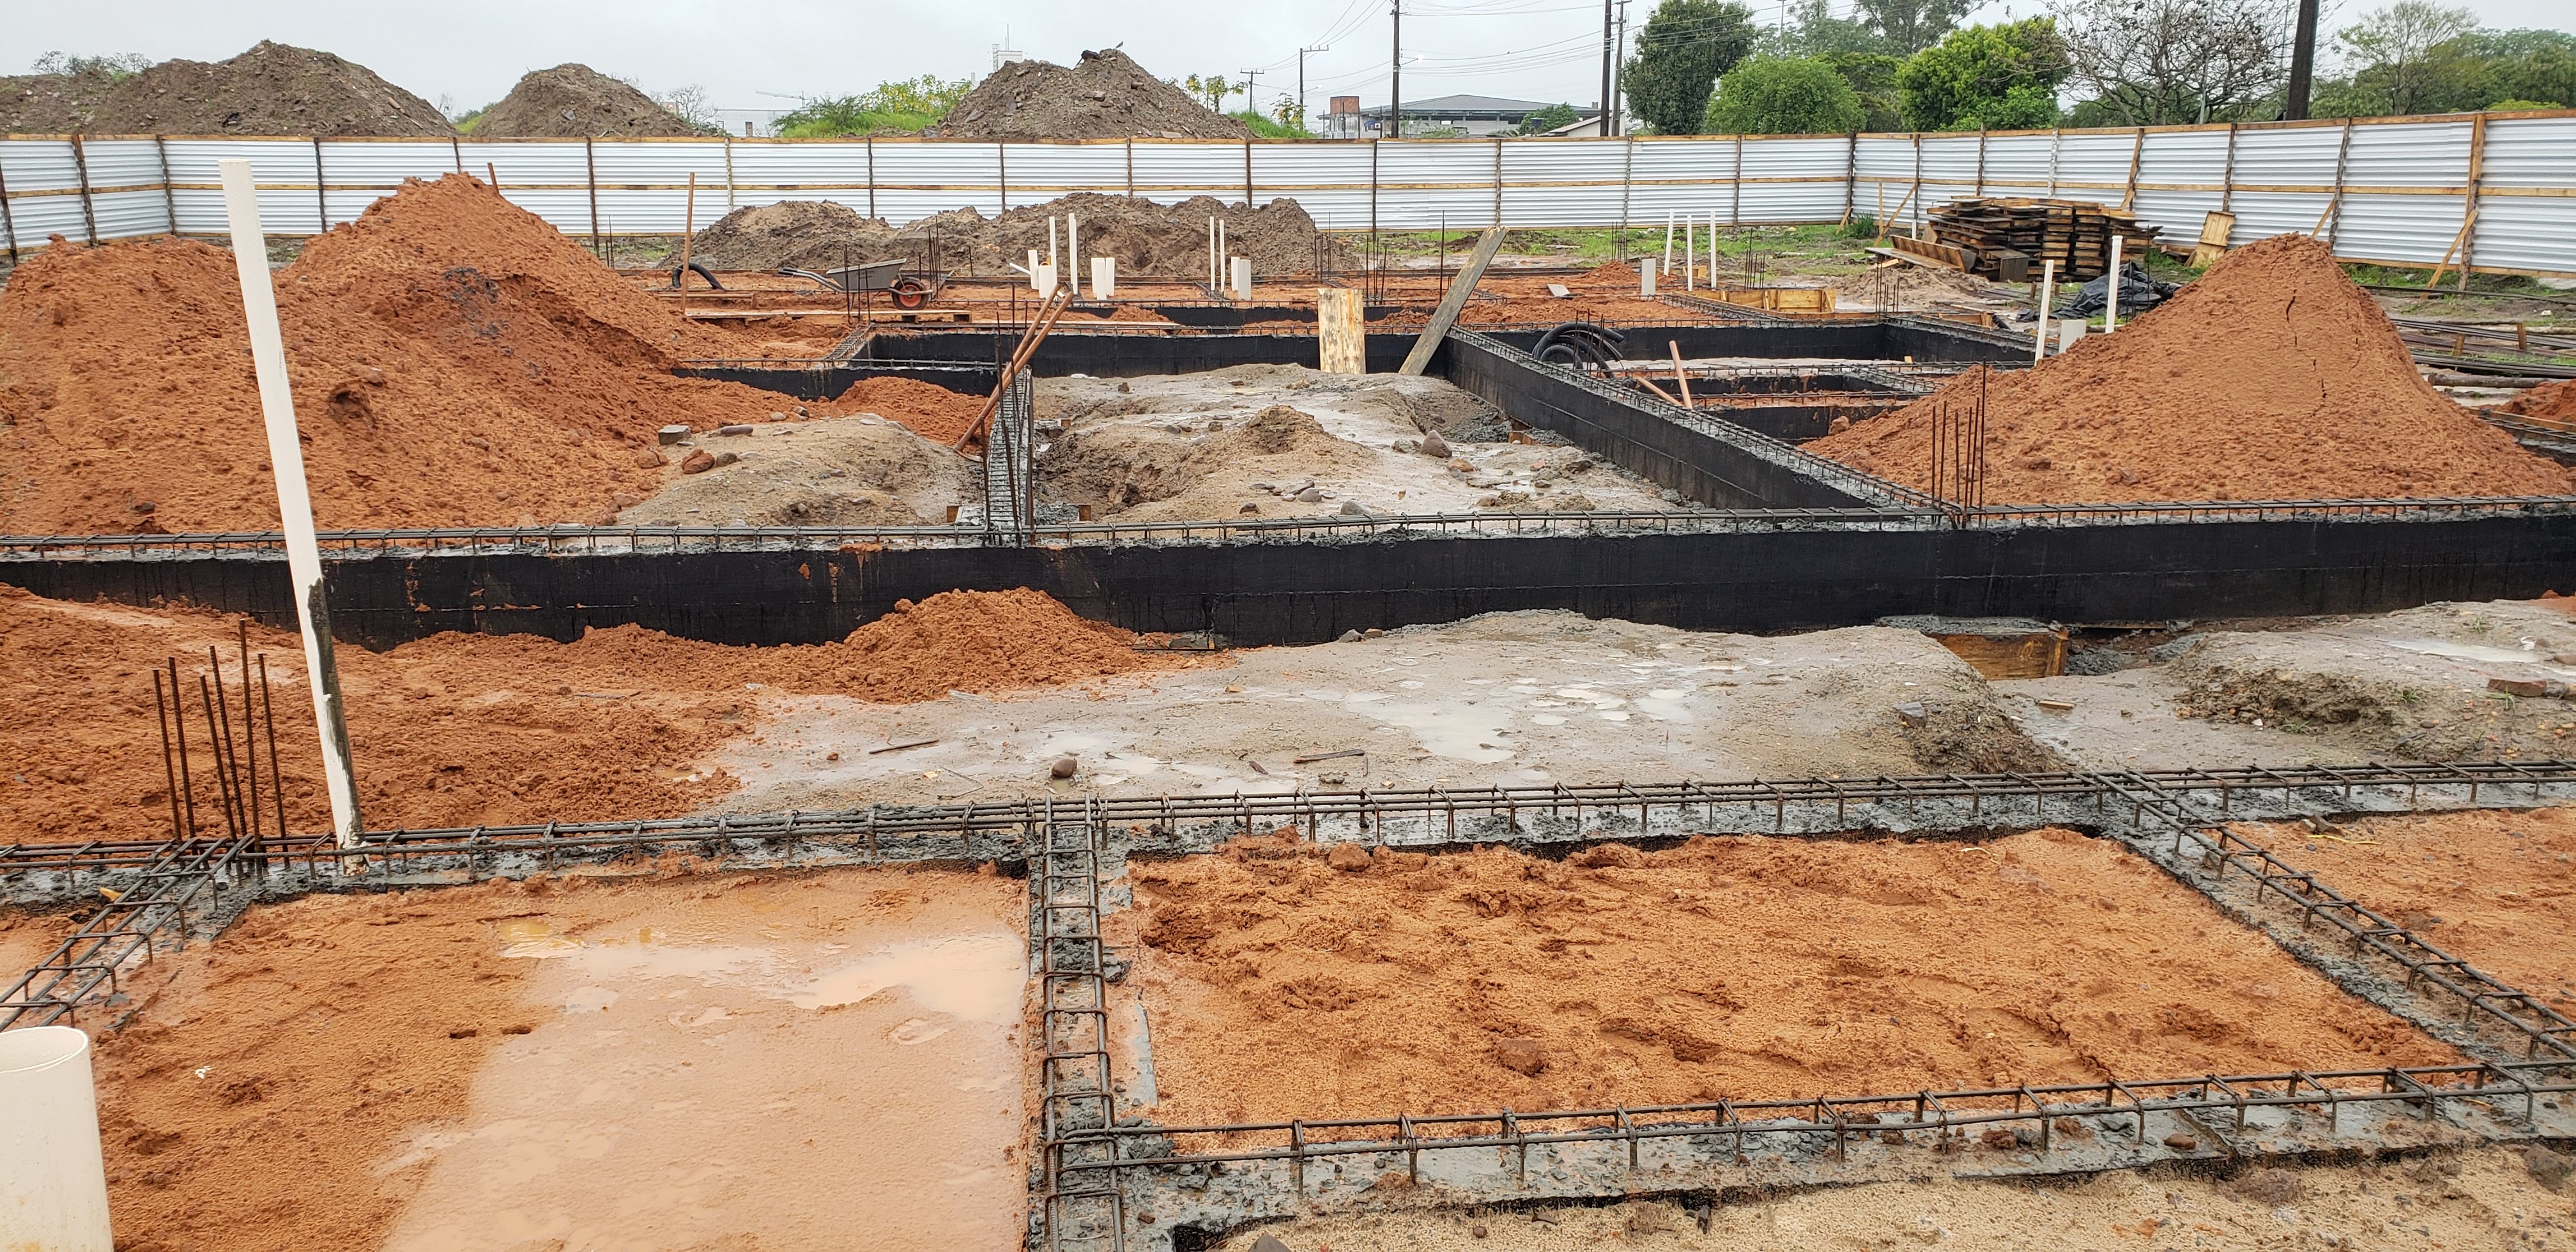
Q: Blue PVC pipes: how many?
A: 0